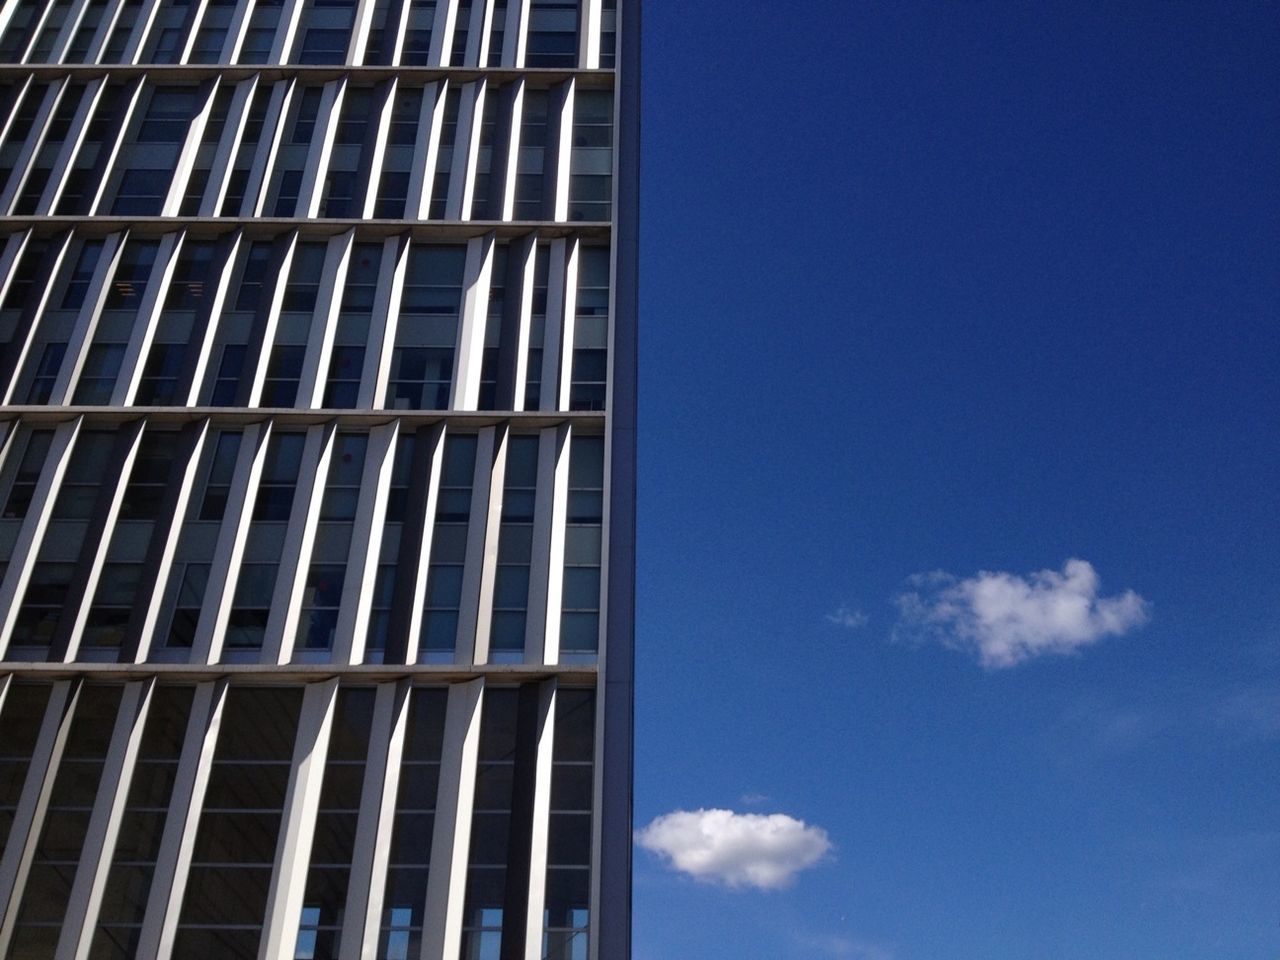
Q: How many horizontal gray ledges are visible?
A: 4